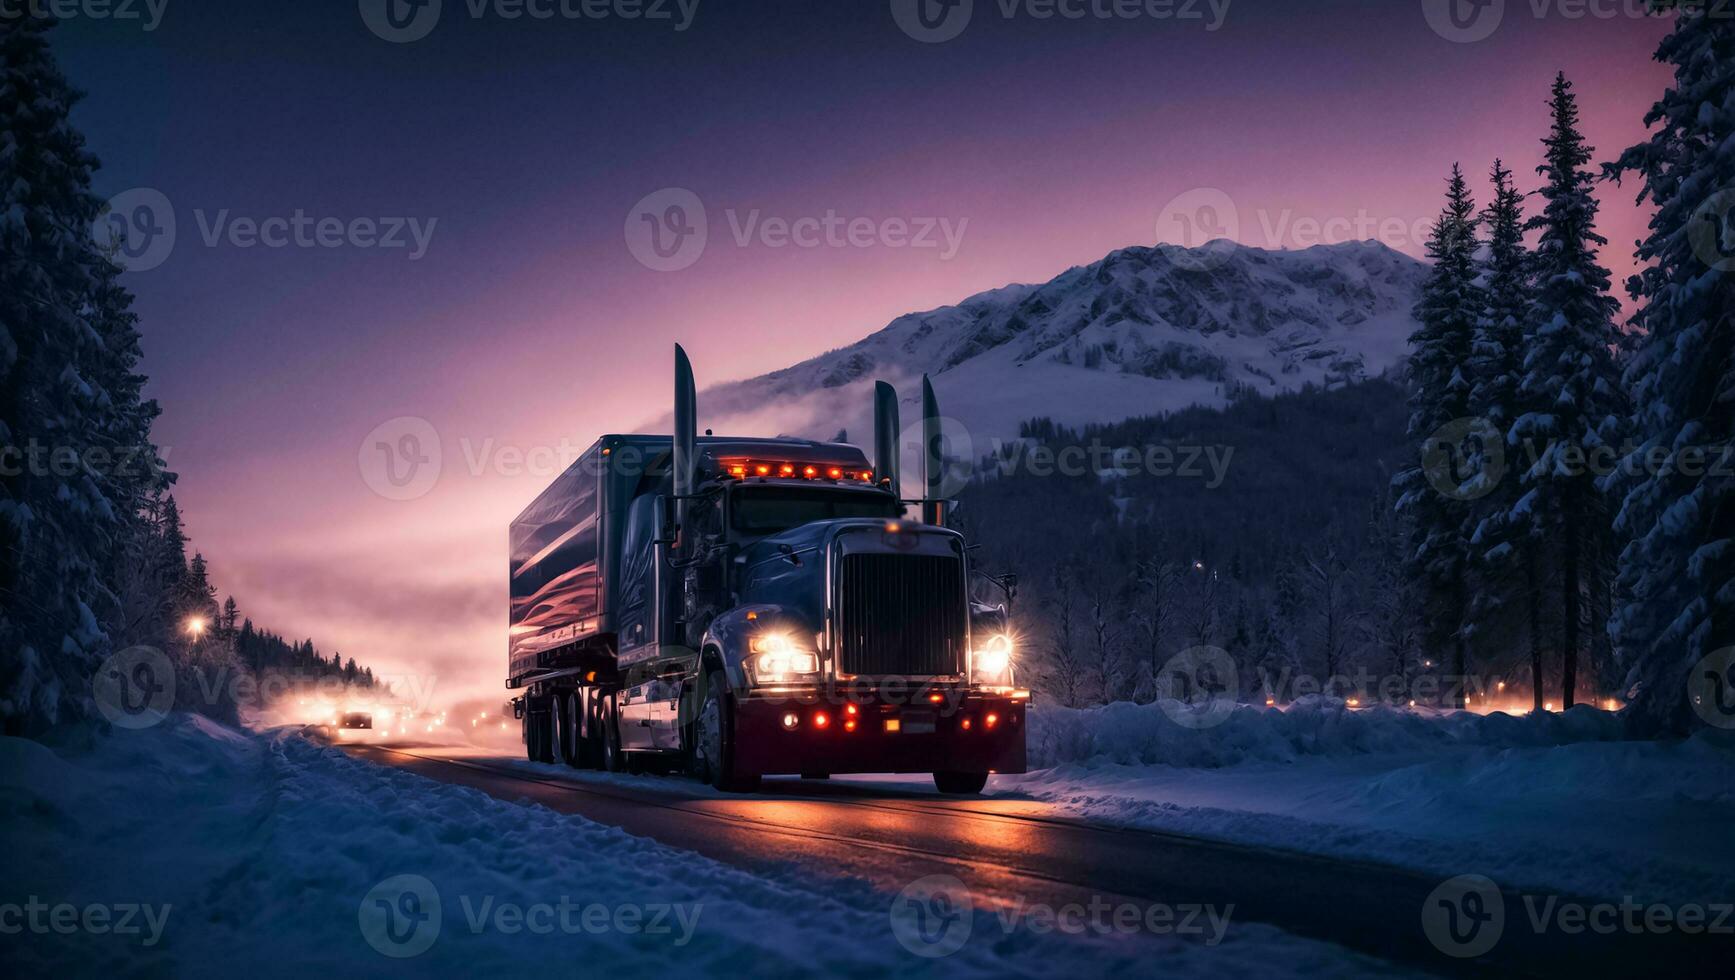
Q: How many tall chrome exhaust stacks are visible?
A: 3